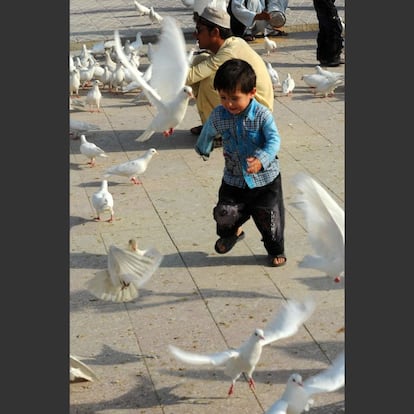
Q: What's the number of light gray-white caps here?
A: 1